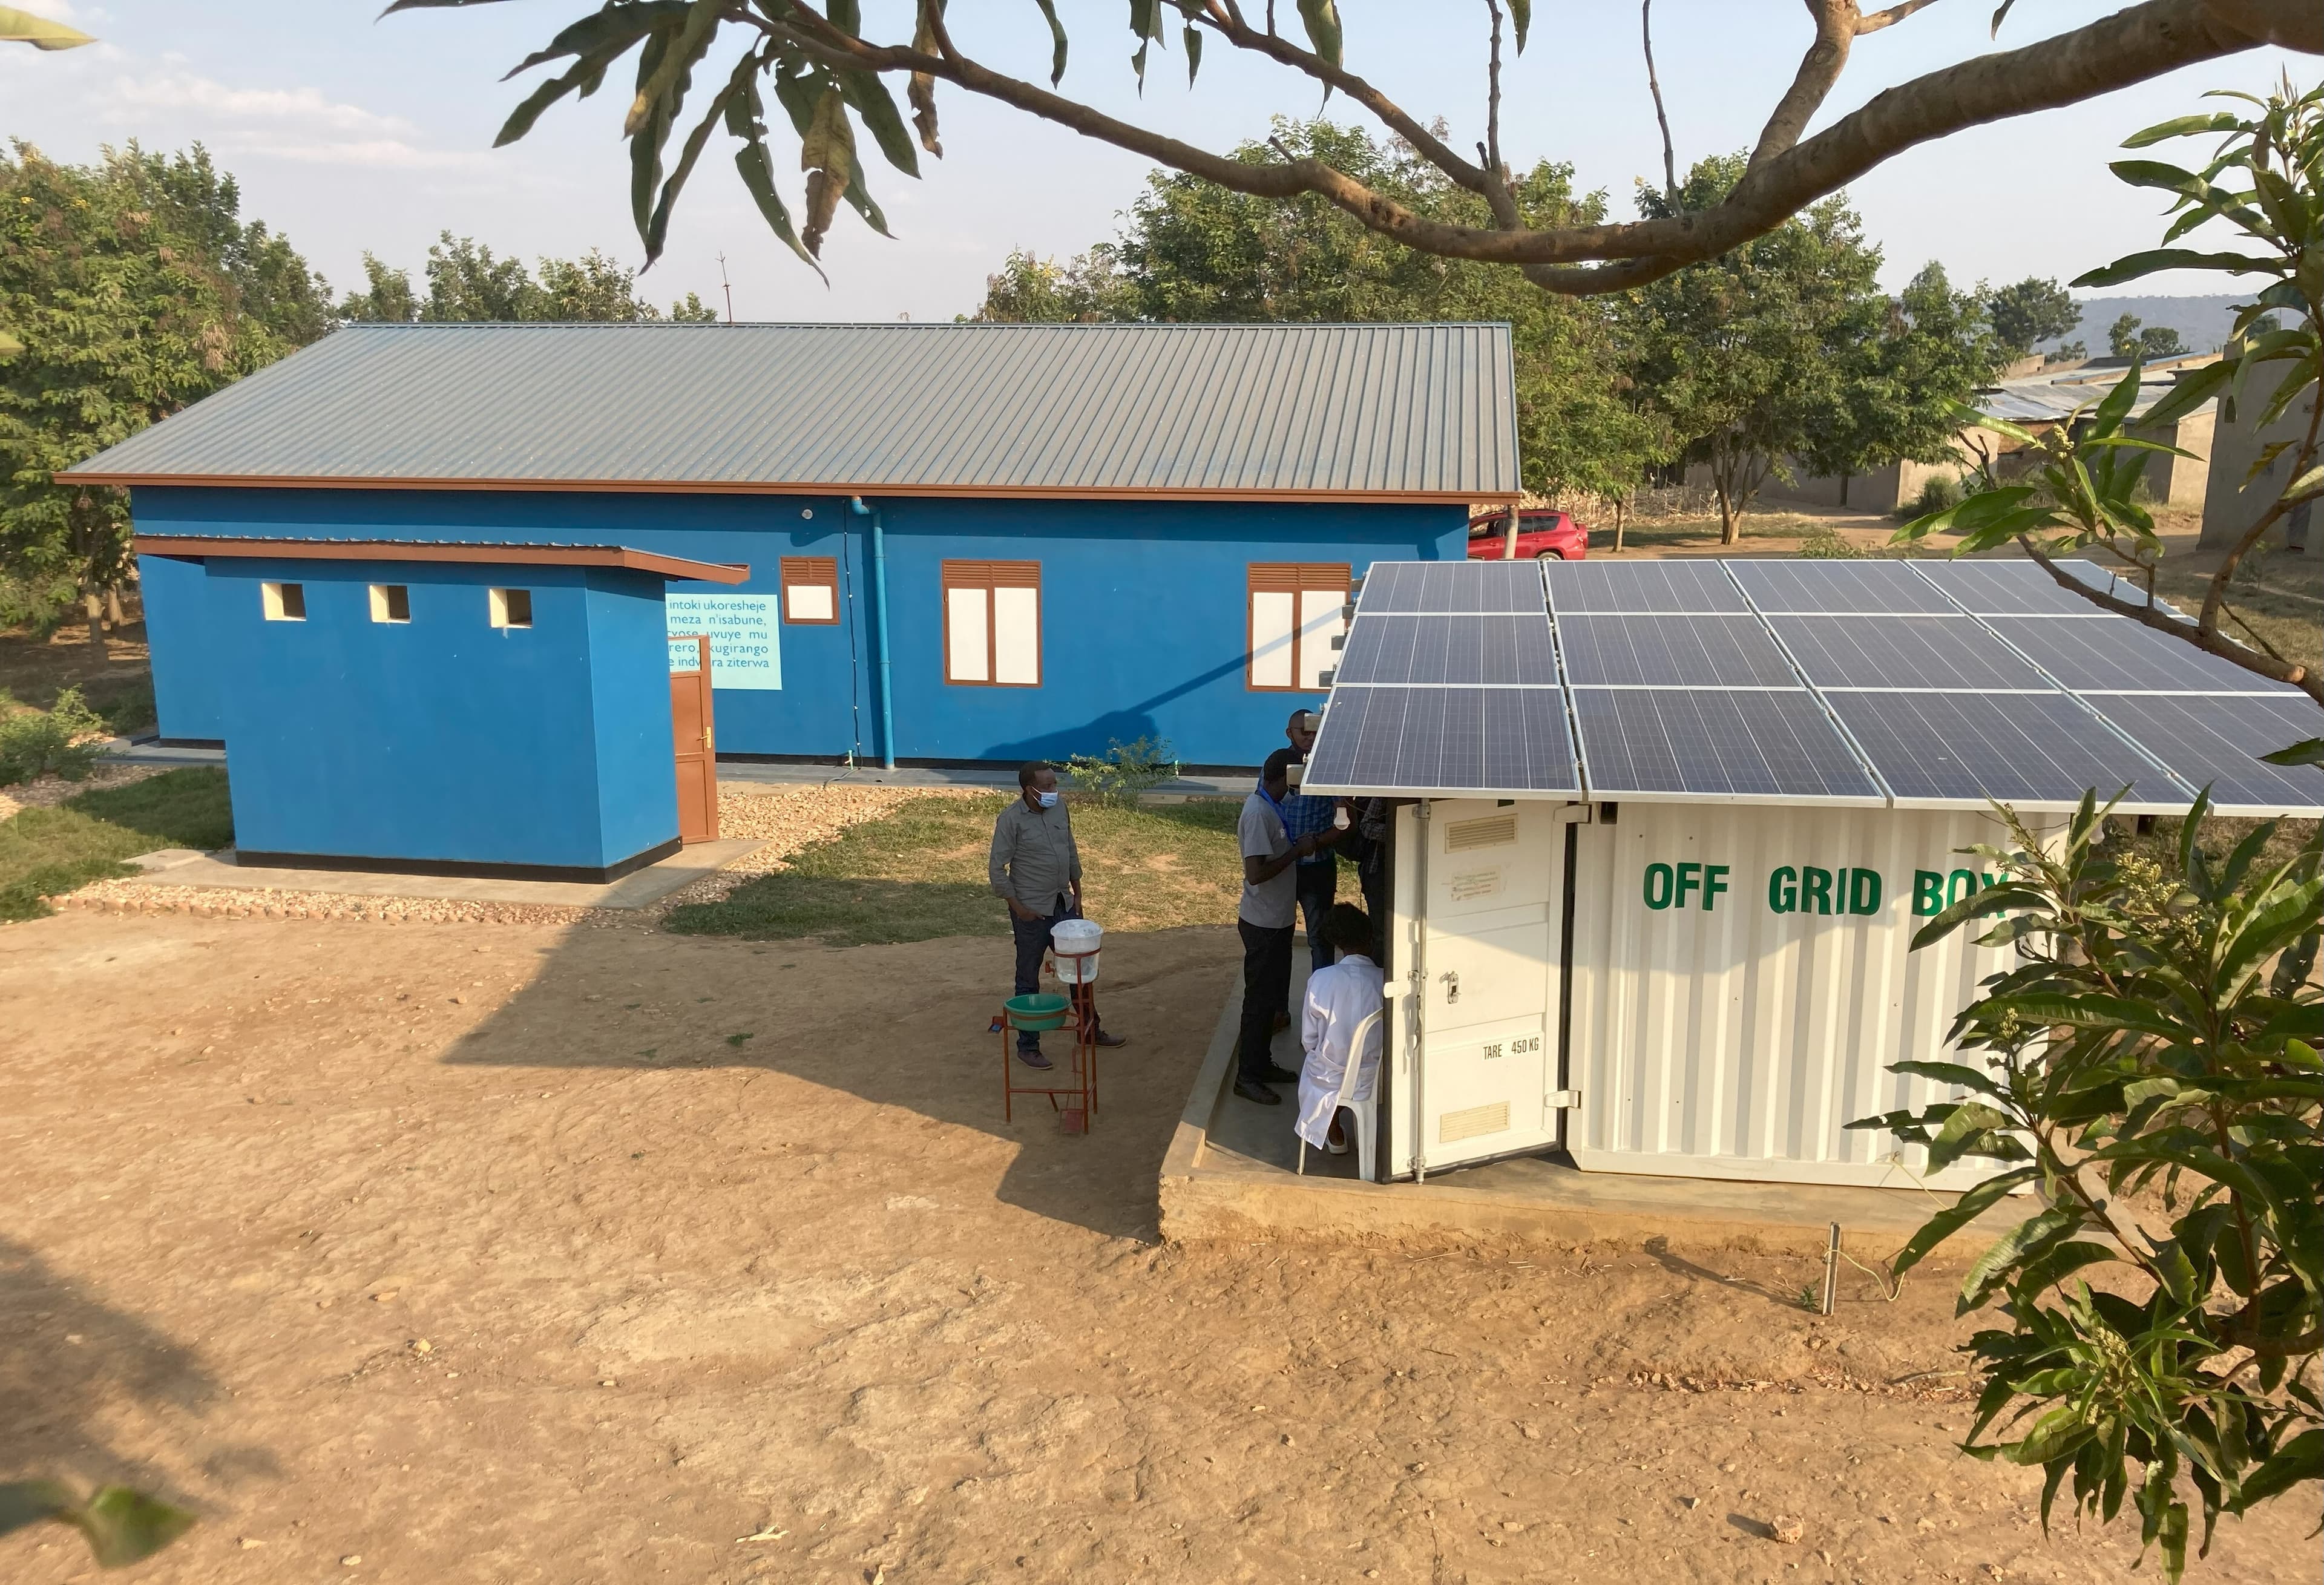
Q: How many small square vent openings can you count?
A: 3